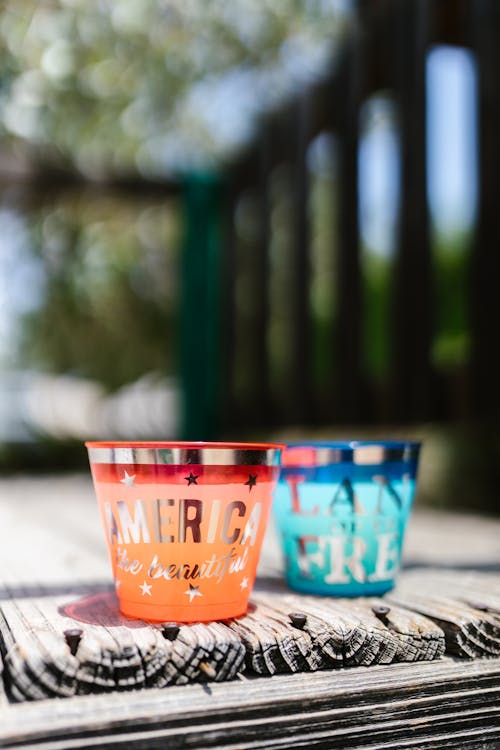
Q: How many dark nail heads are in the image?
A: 4